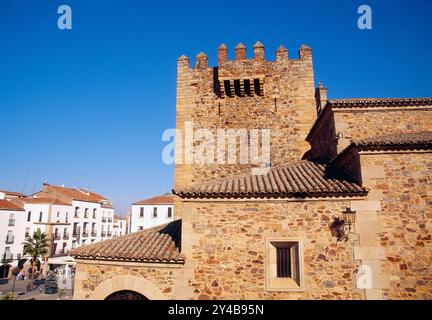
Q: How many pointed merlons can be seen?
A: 7